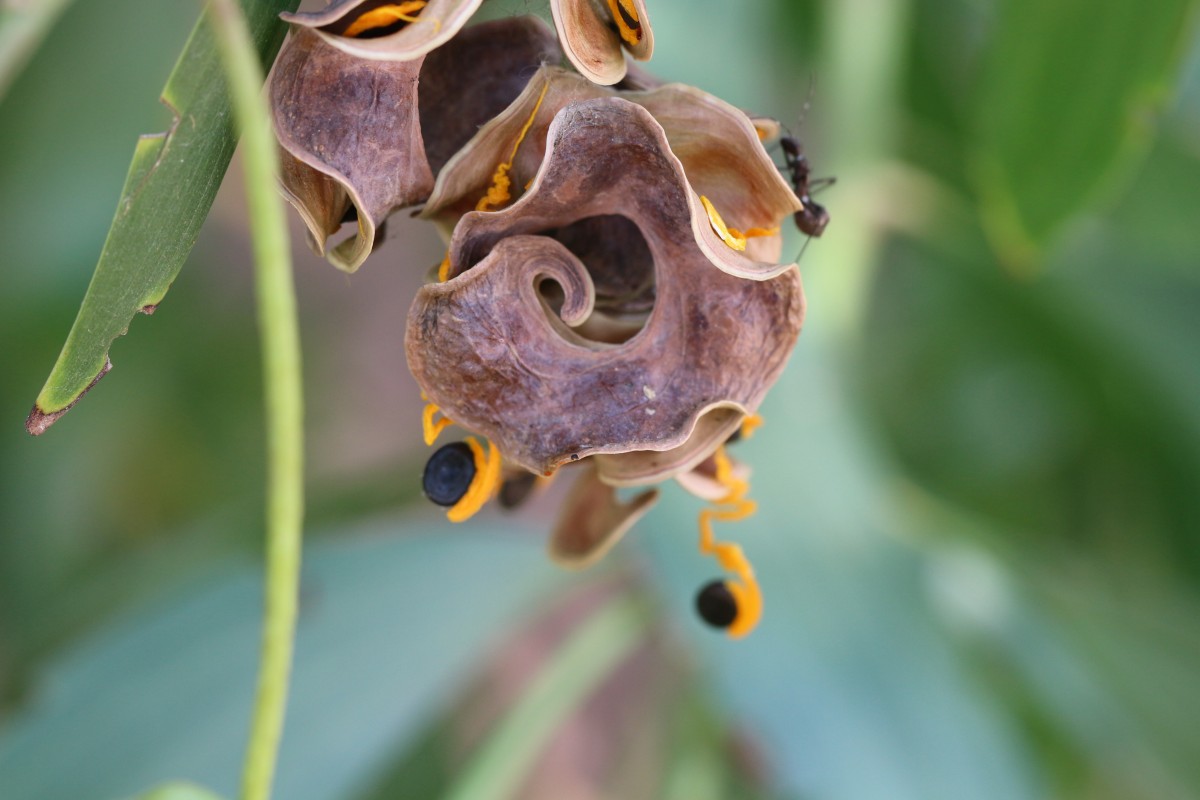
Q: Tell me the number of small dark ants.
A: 1